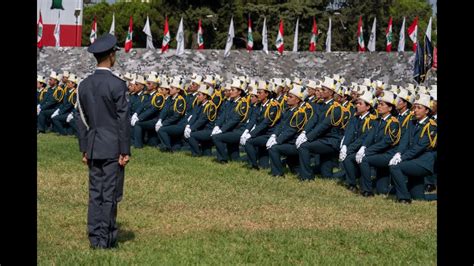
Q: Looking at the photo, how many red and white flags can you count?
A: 11